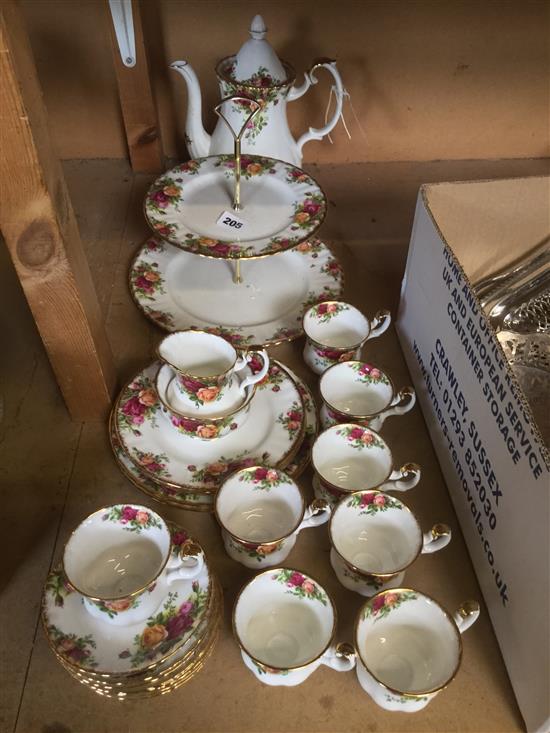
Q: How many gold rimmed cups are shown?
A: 8